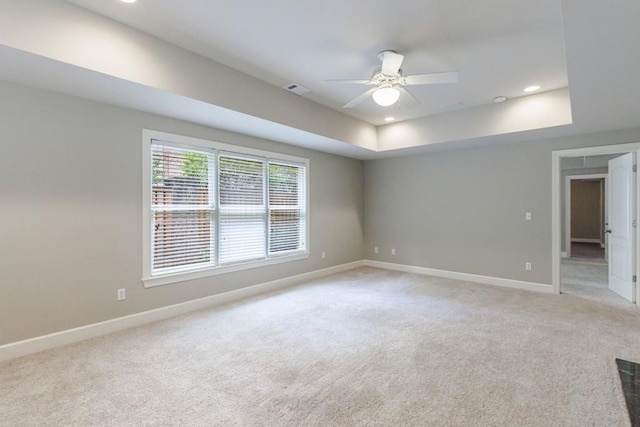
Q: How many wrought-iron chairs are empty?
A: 0